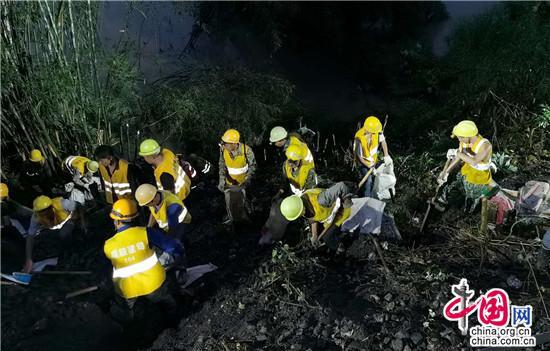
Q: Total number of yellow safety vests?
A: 12